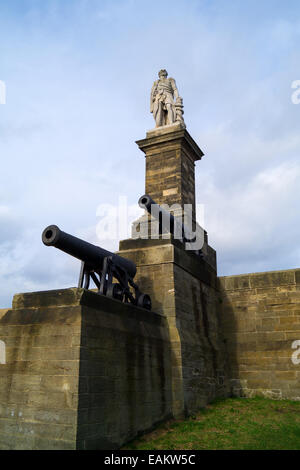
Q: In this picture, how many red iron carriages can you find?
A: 0